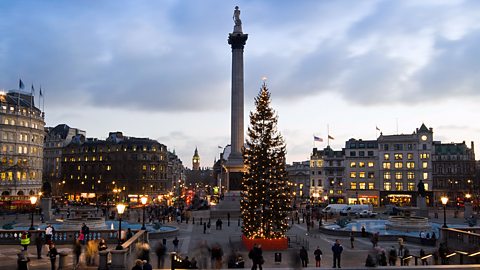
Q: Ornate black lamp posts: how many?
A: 4